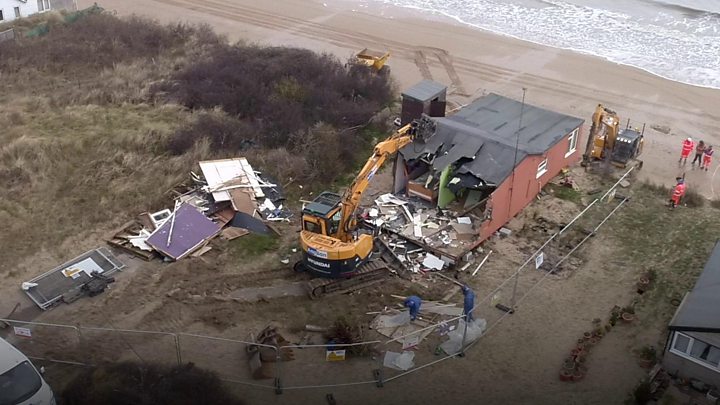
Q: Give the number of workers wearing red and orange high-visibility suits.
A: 3